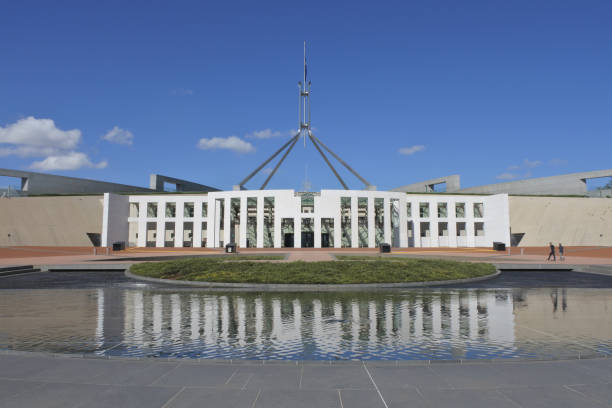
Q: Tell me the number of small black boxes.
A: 4